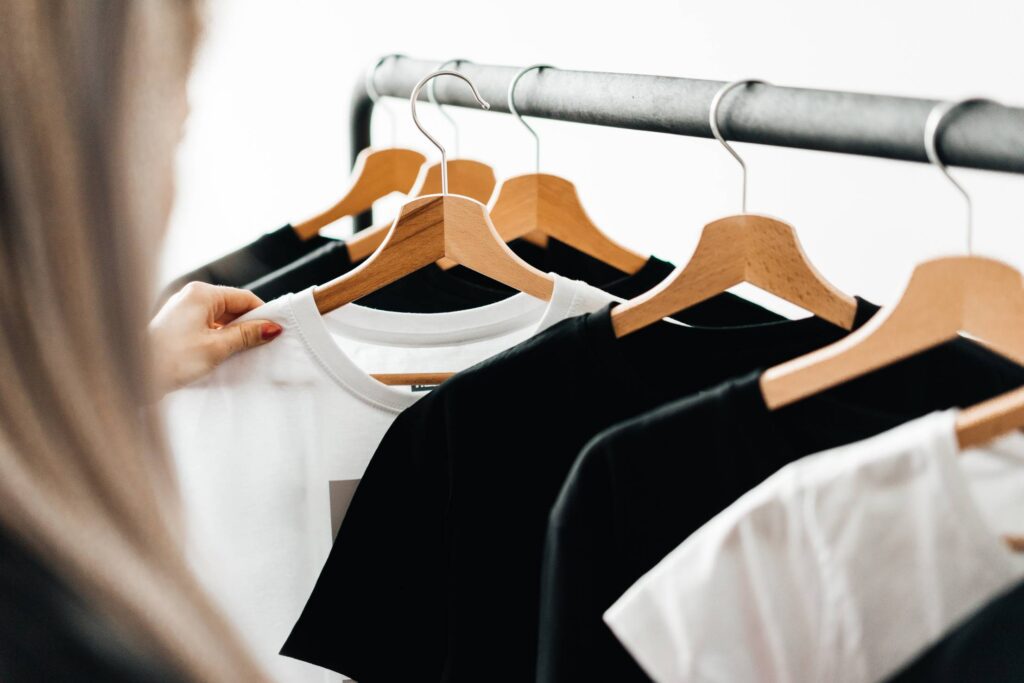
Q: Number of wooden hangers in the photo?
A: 7